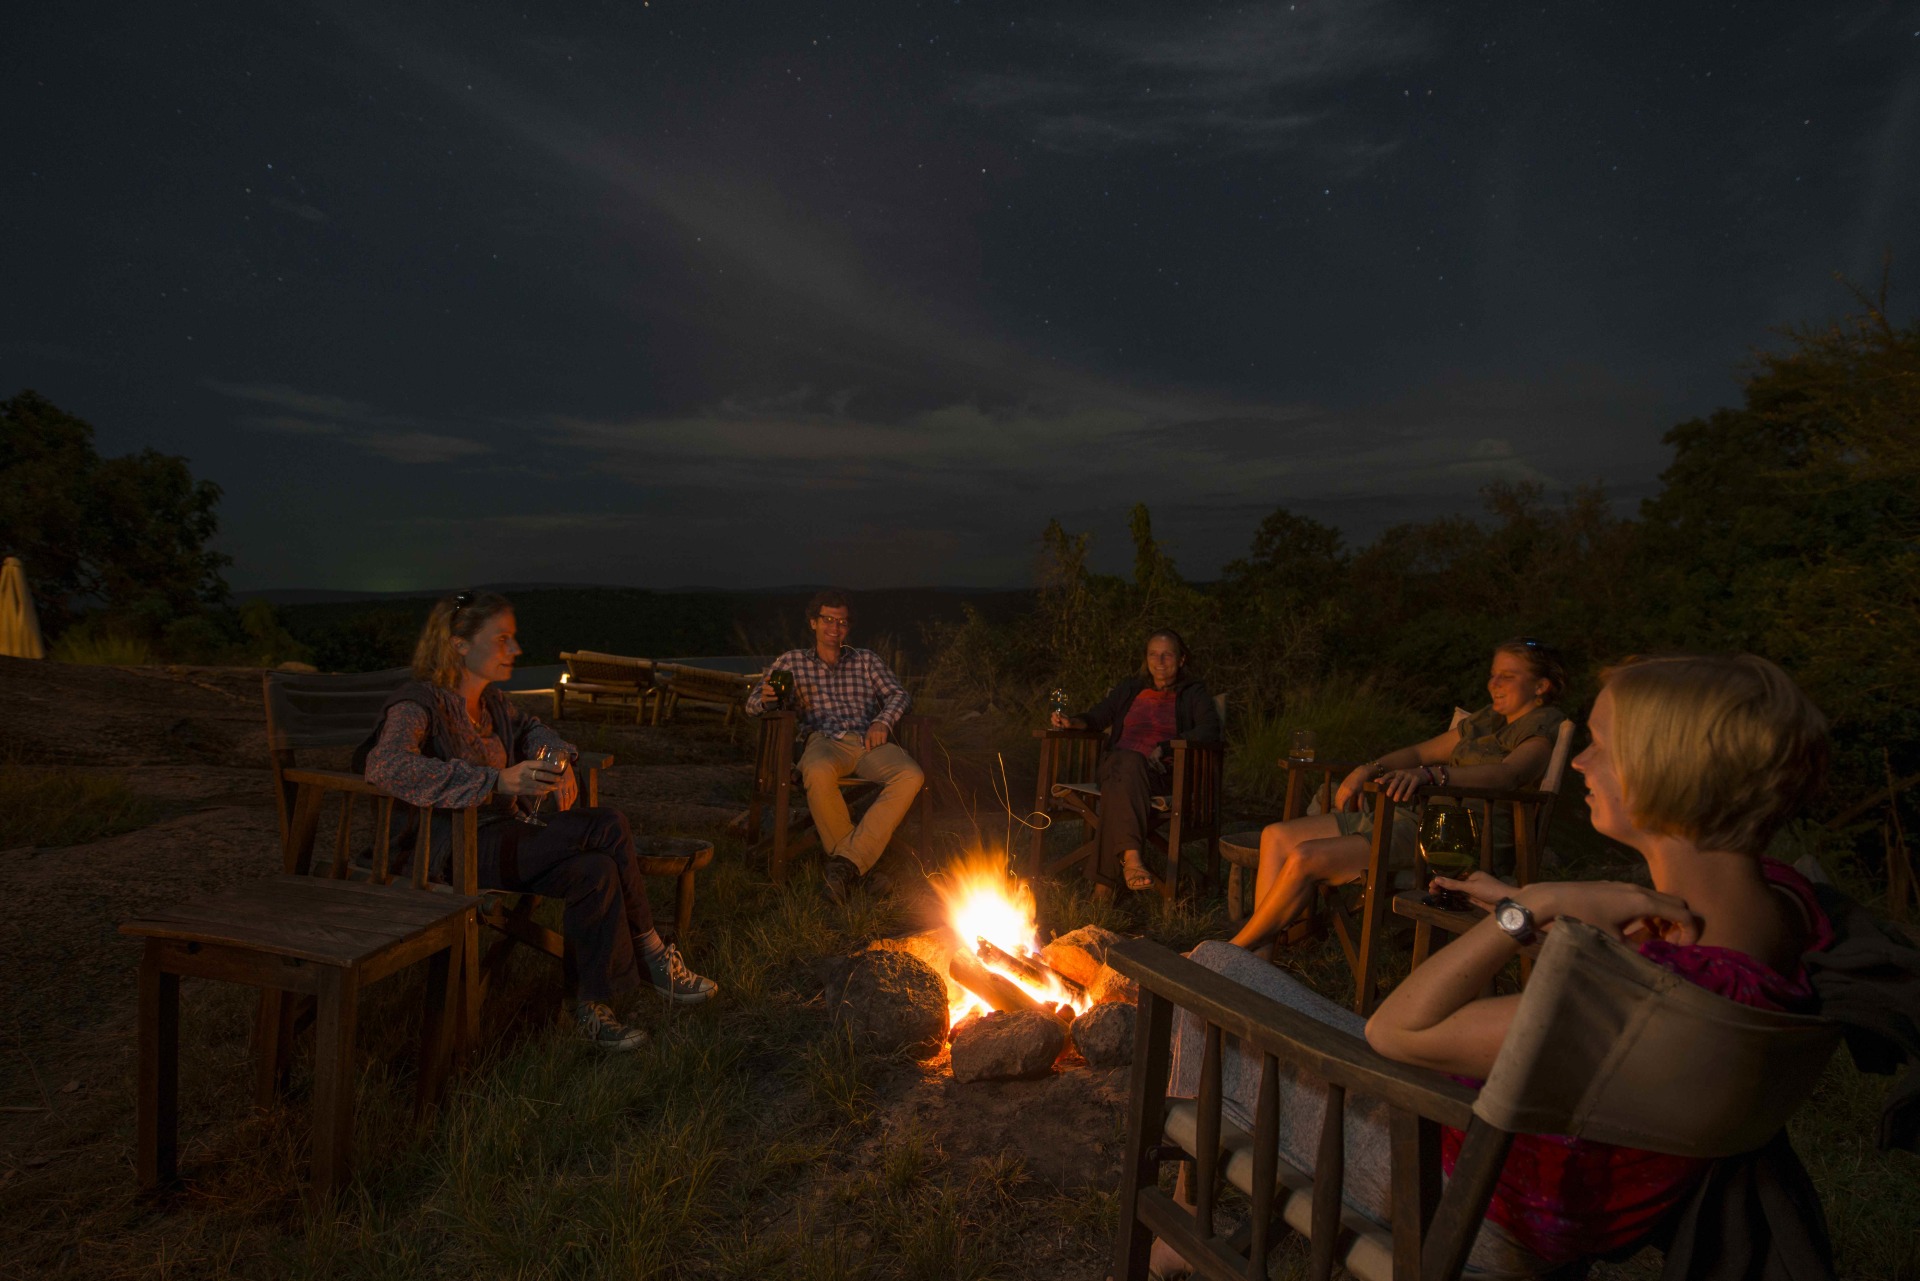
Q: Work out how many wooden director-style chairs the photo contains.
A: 5